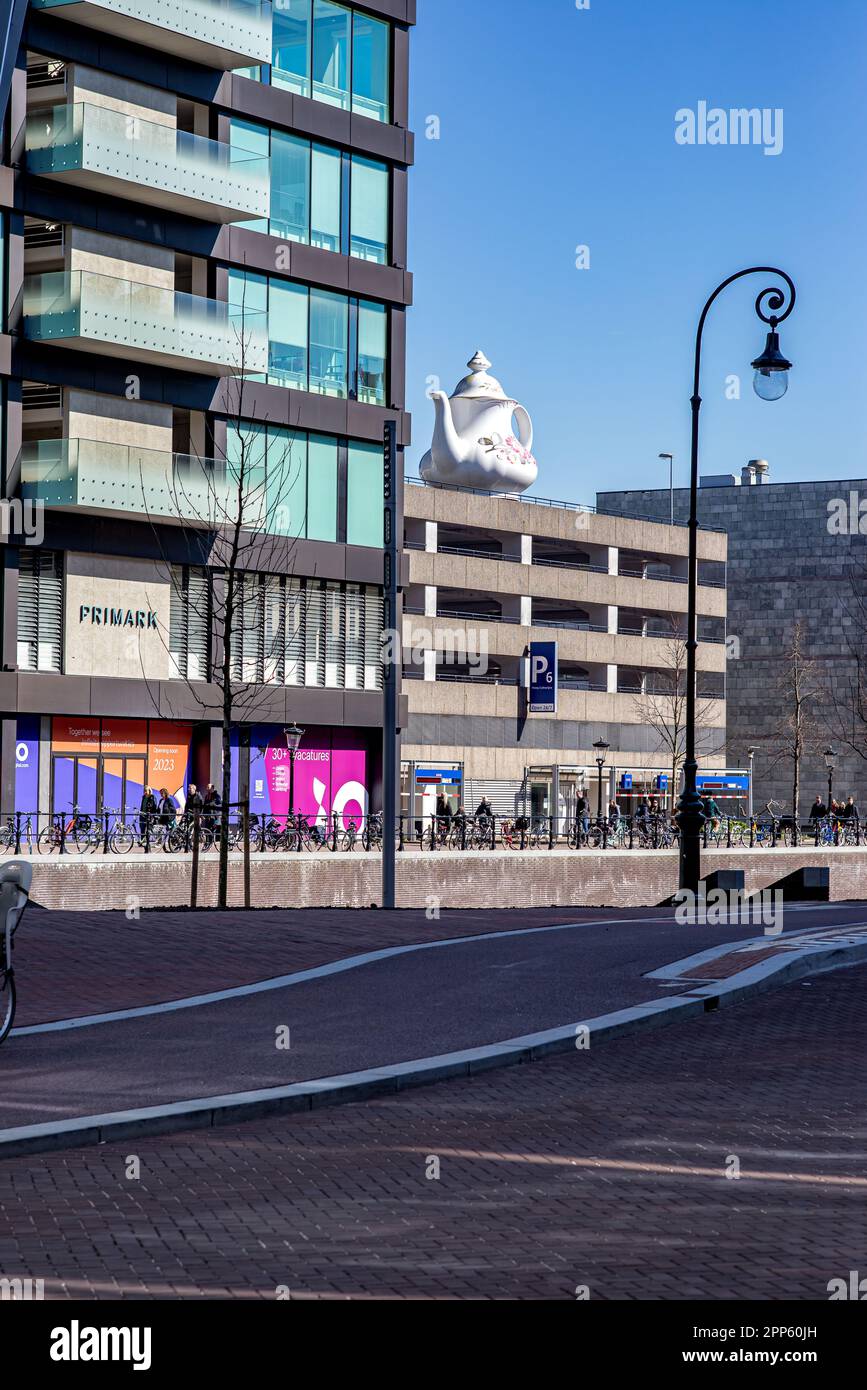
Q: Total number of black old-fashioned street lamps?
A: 4